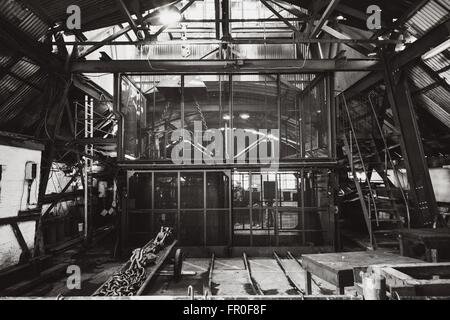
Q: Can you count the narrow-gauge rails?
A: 4